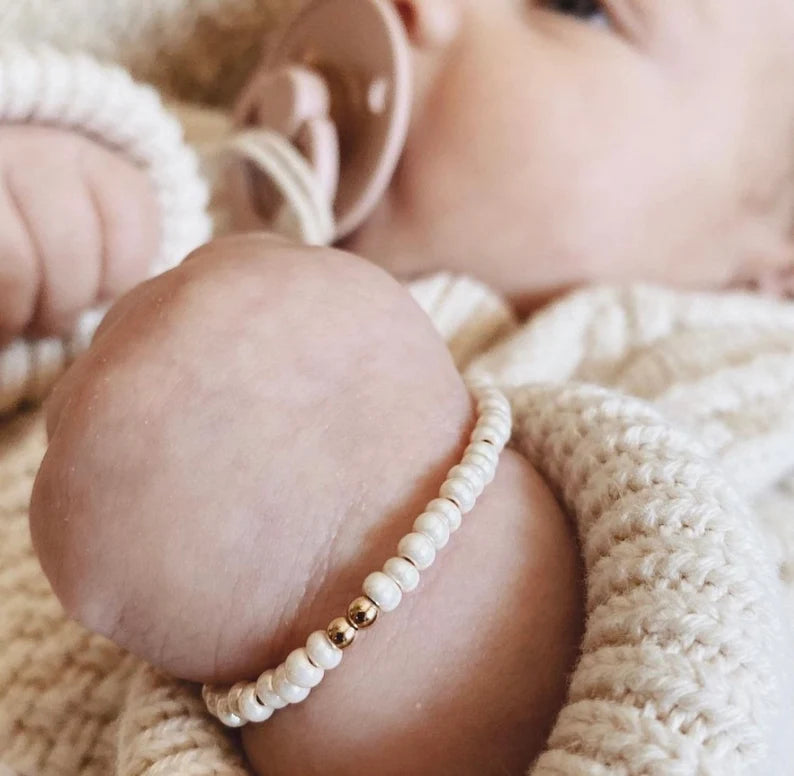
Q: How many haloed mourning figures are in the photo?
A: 0